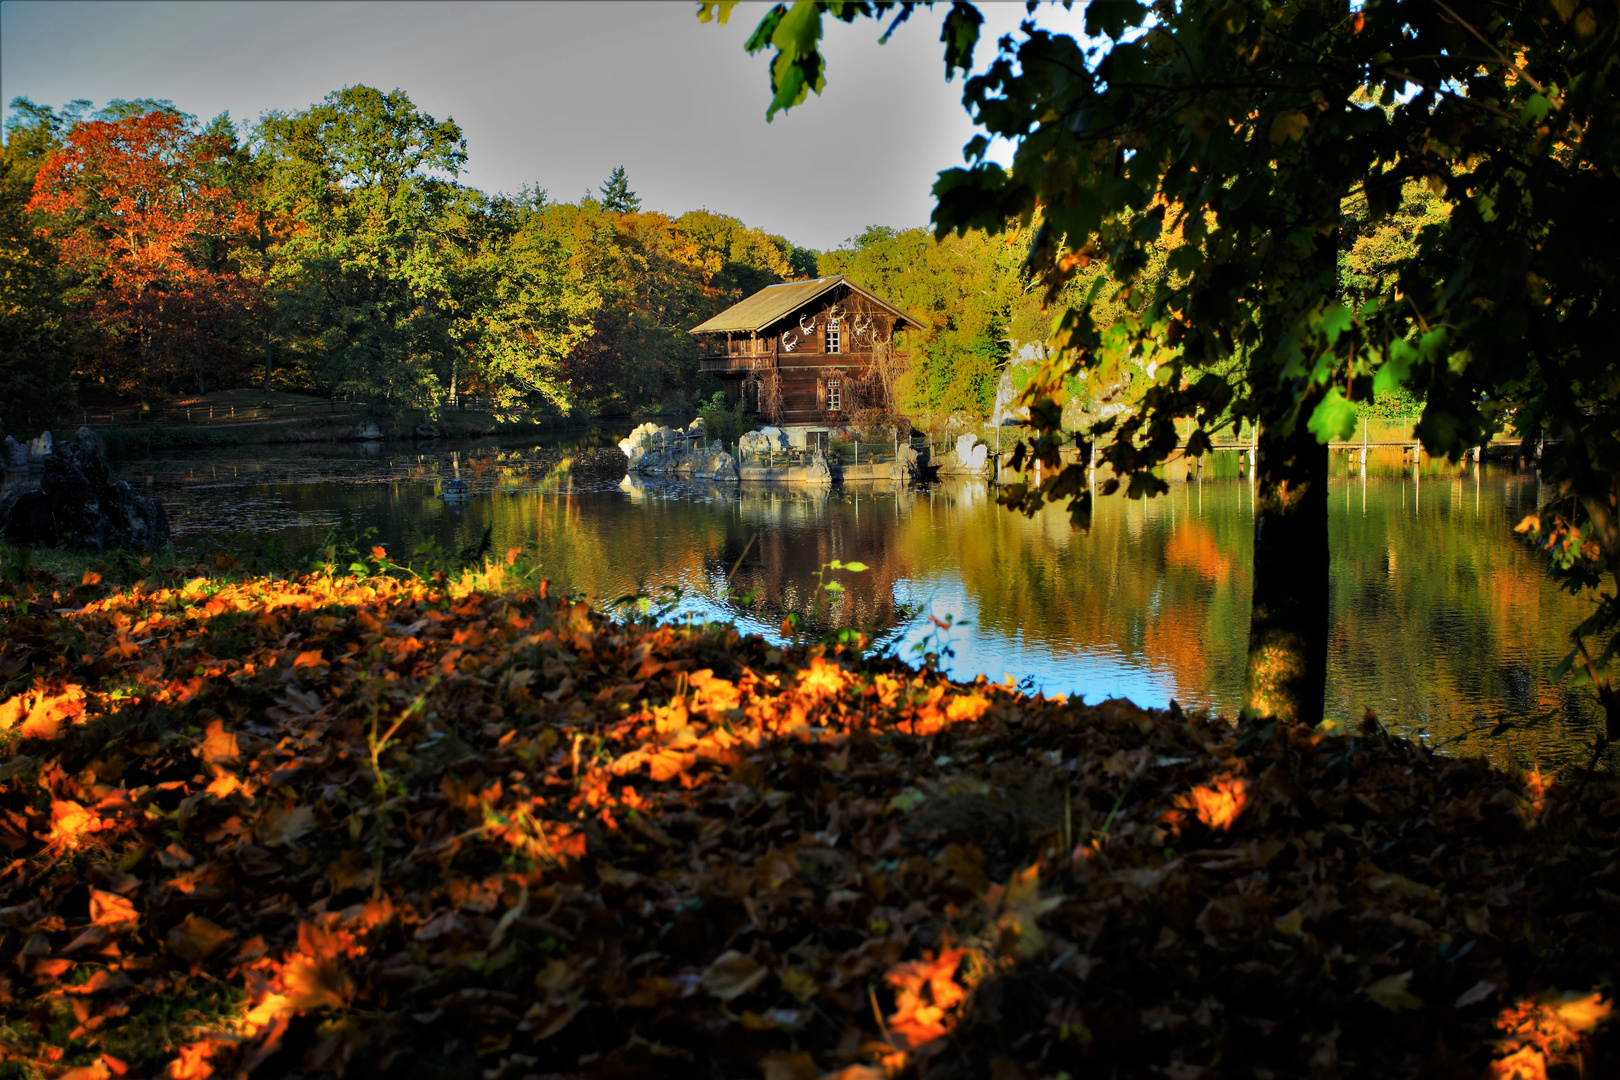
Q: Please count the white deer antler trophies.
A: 5